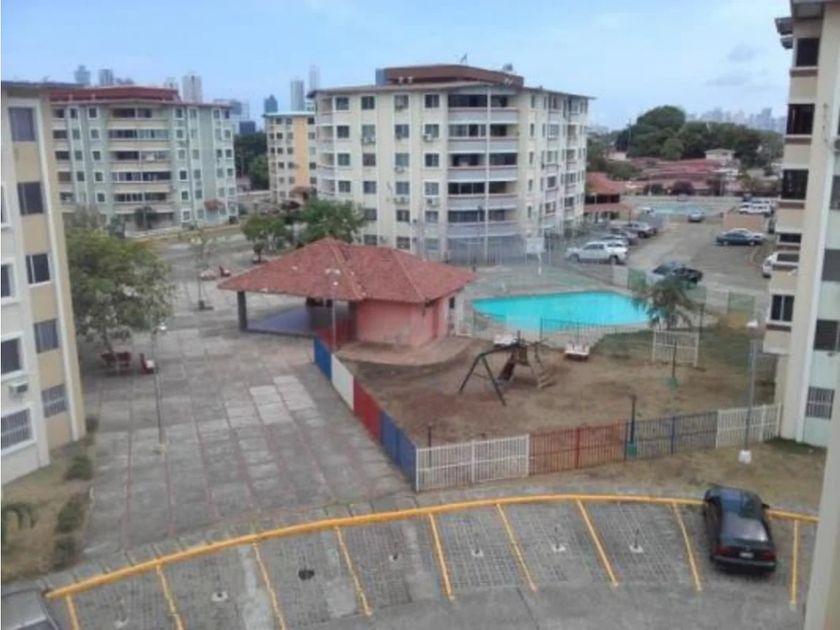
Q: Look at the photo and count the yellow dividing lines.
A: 9